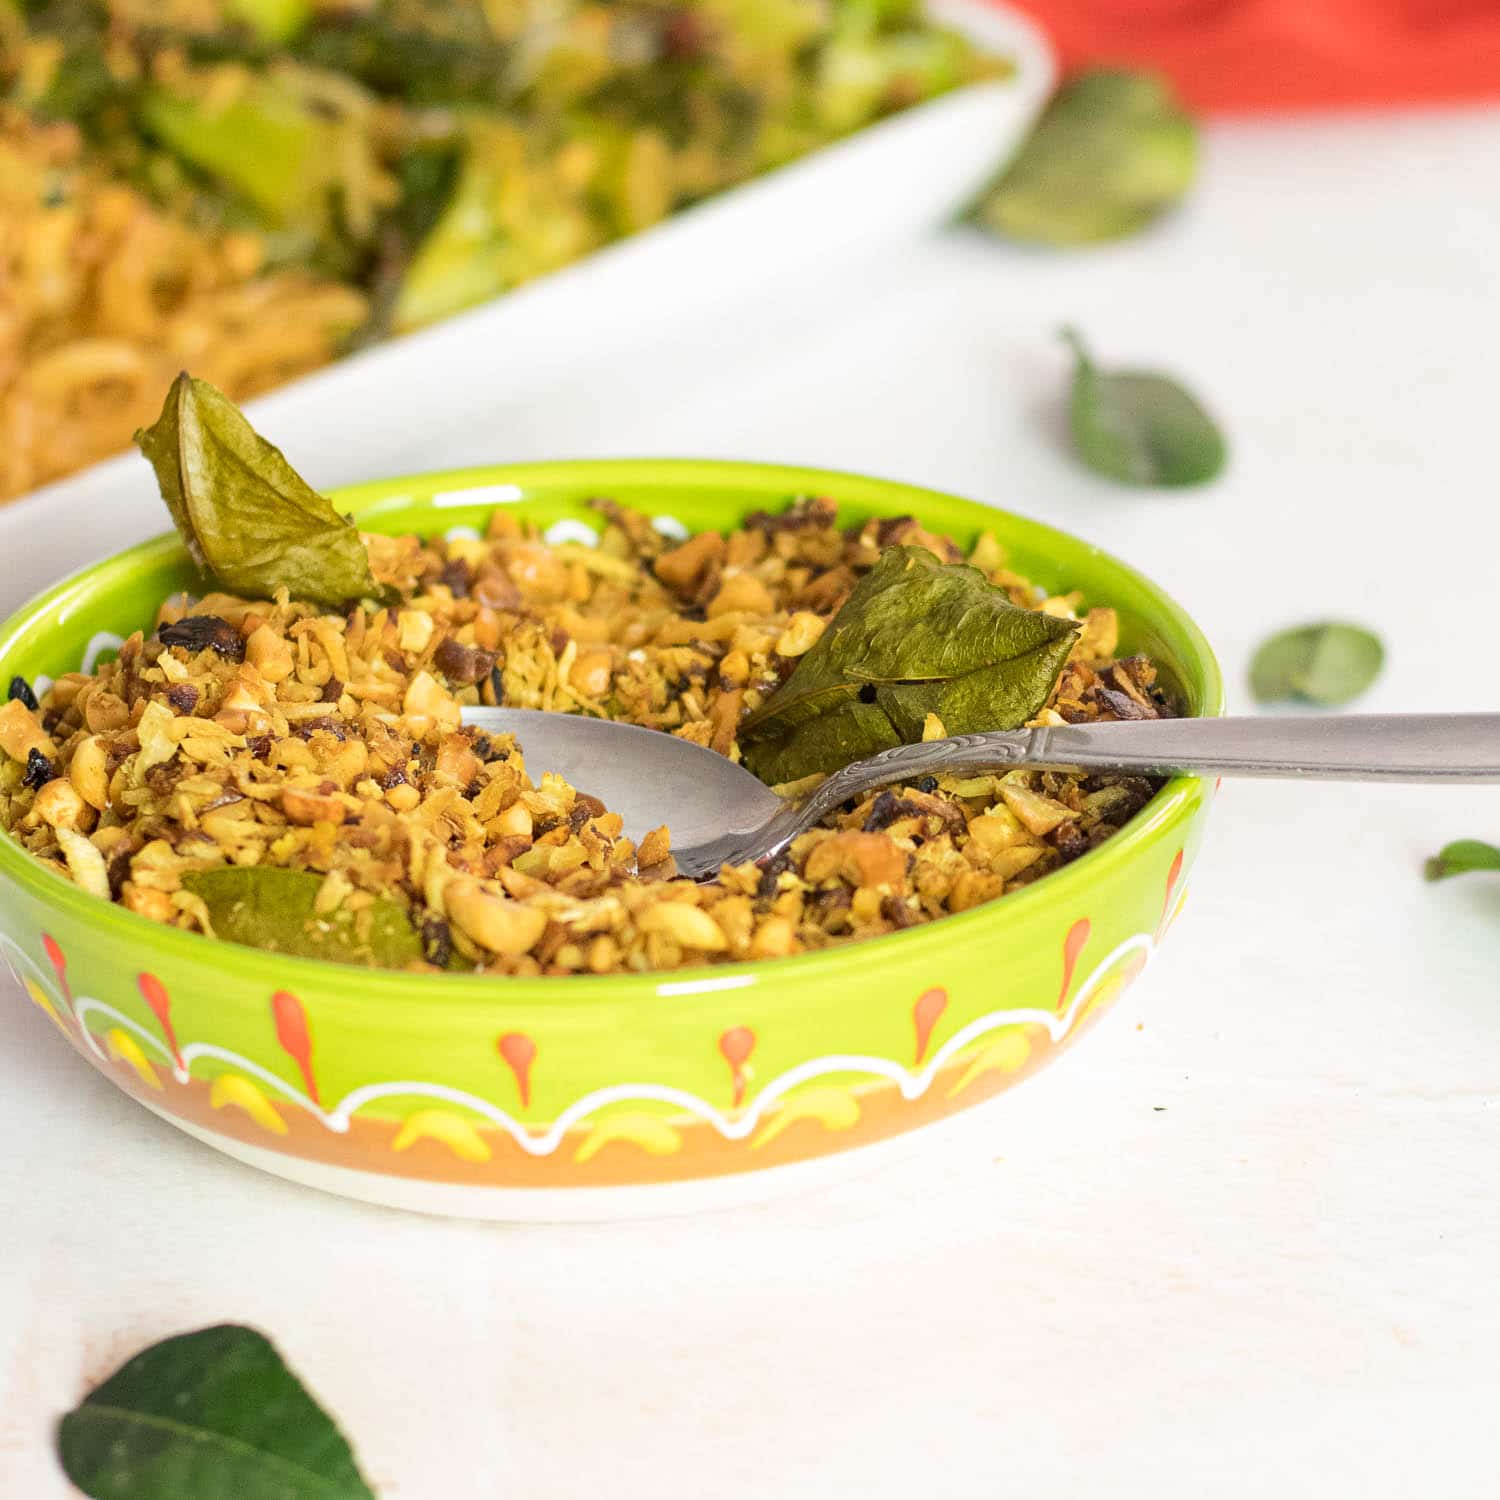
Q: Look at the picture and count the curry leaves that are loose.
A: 5